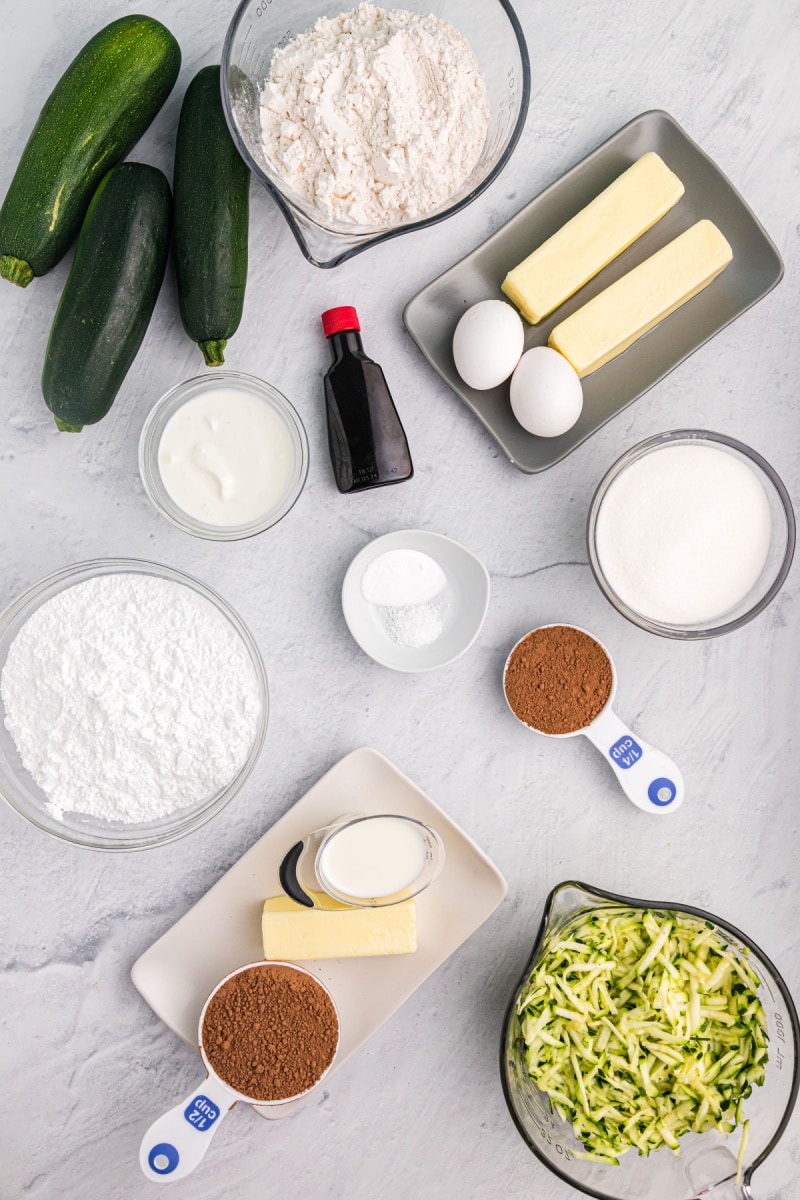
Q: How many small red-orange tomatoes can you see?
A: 0